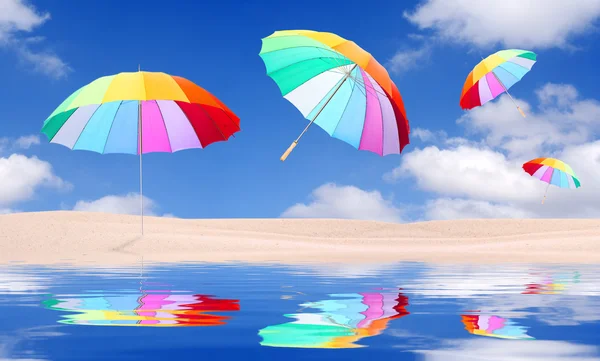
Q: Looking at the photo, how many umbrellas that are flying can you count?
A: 3